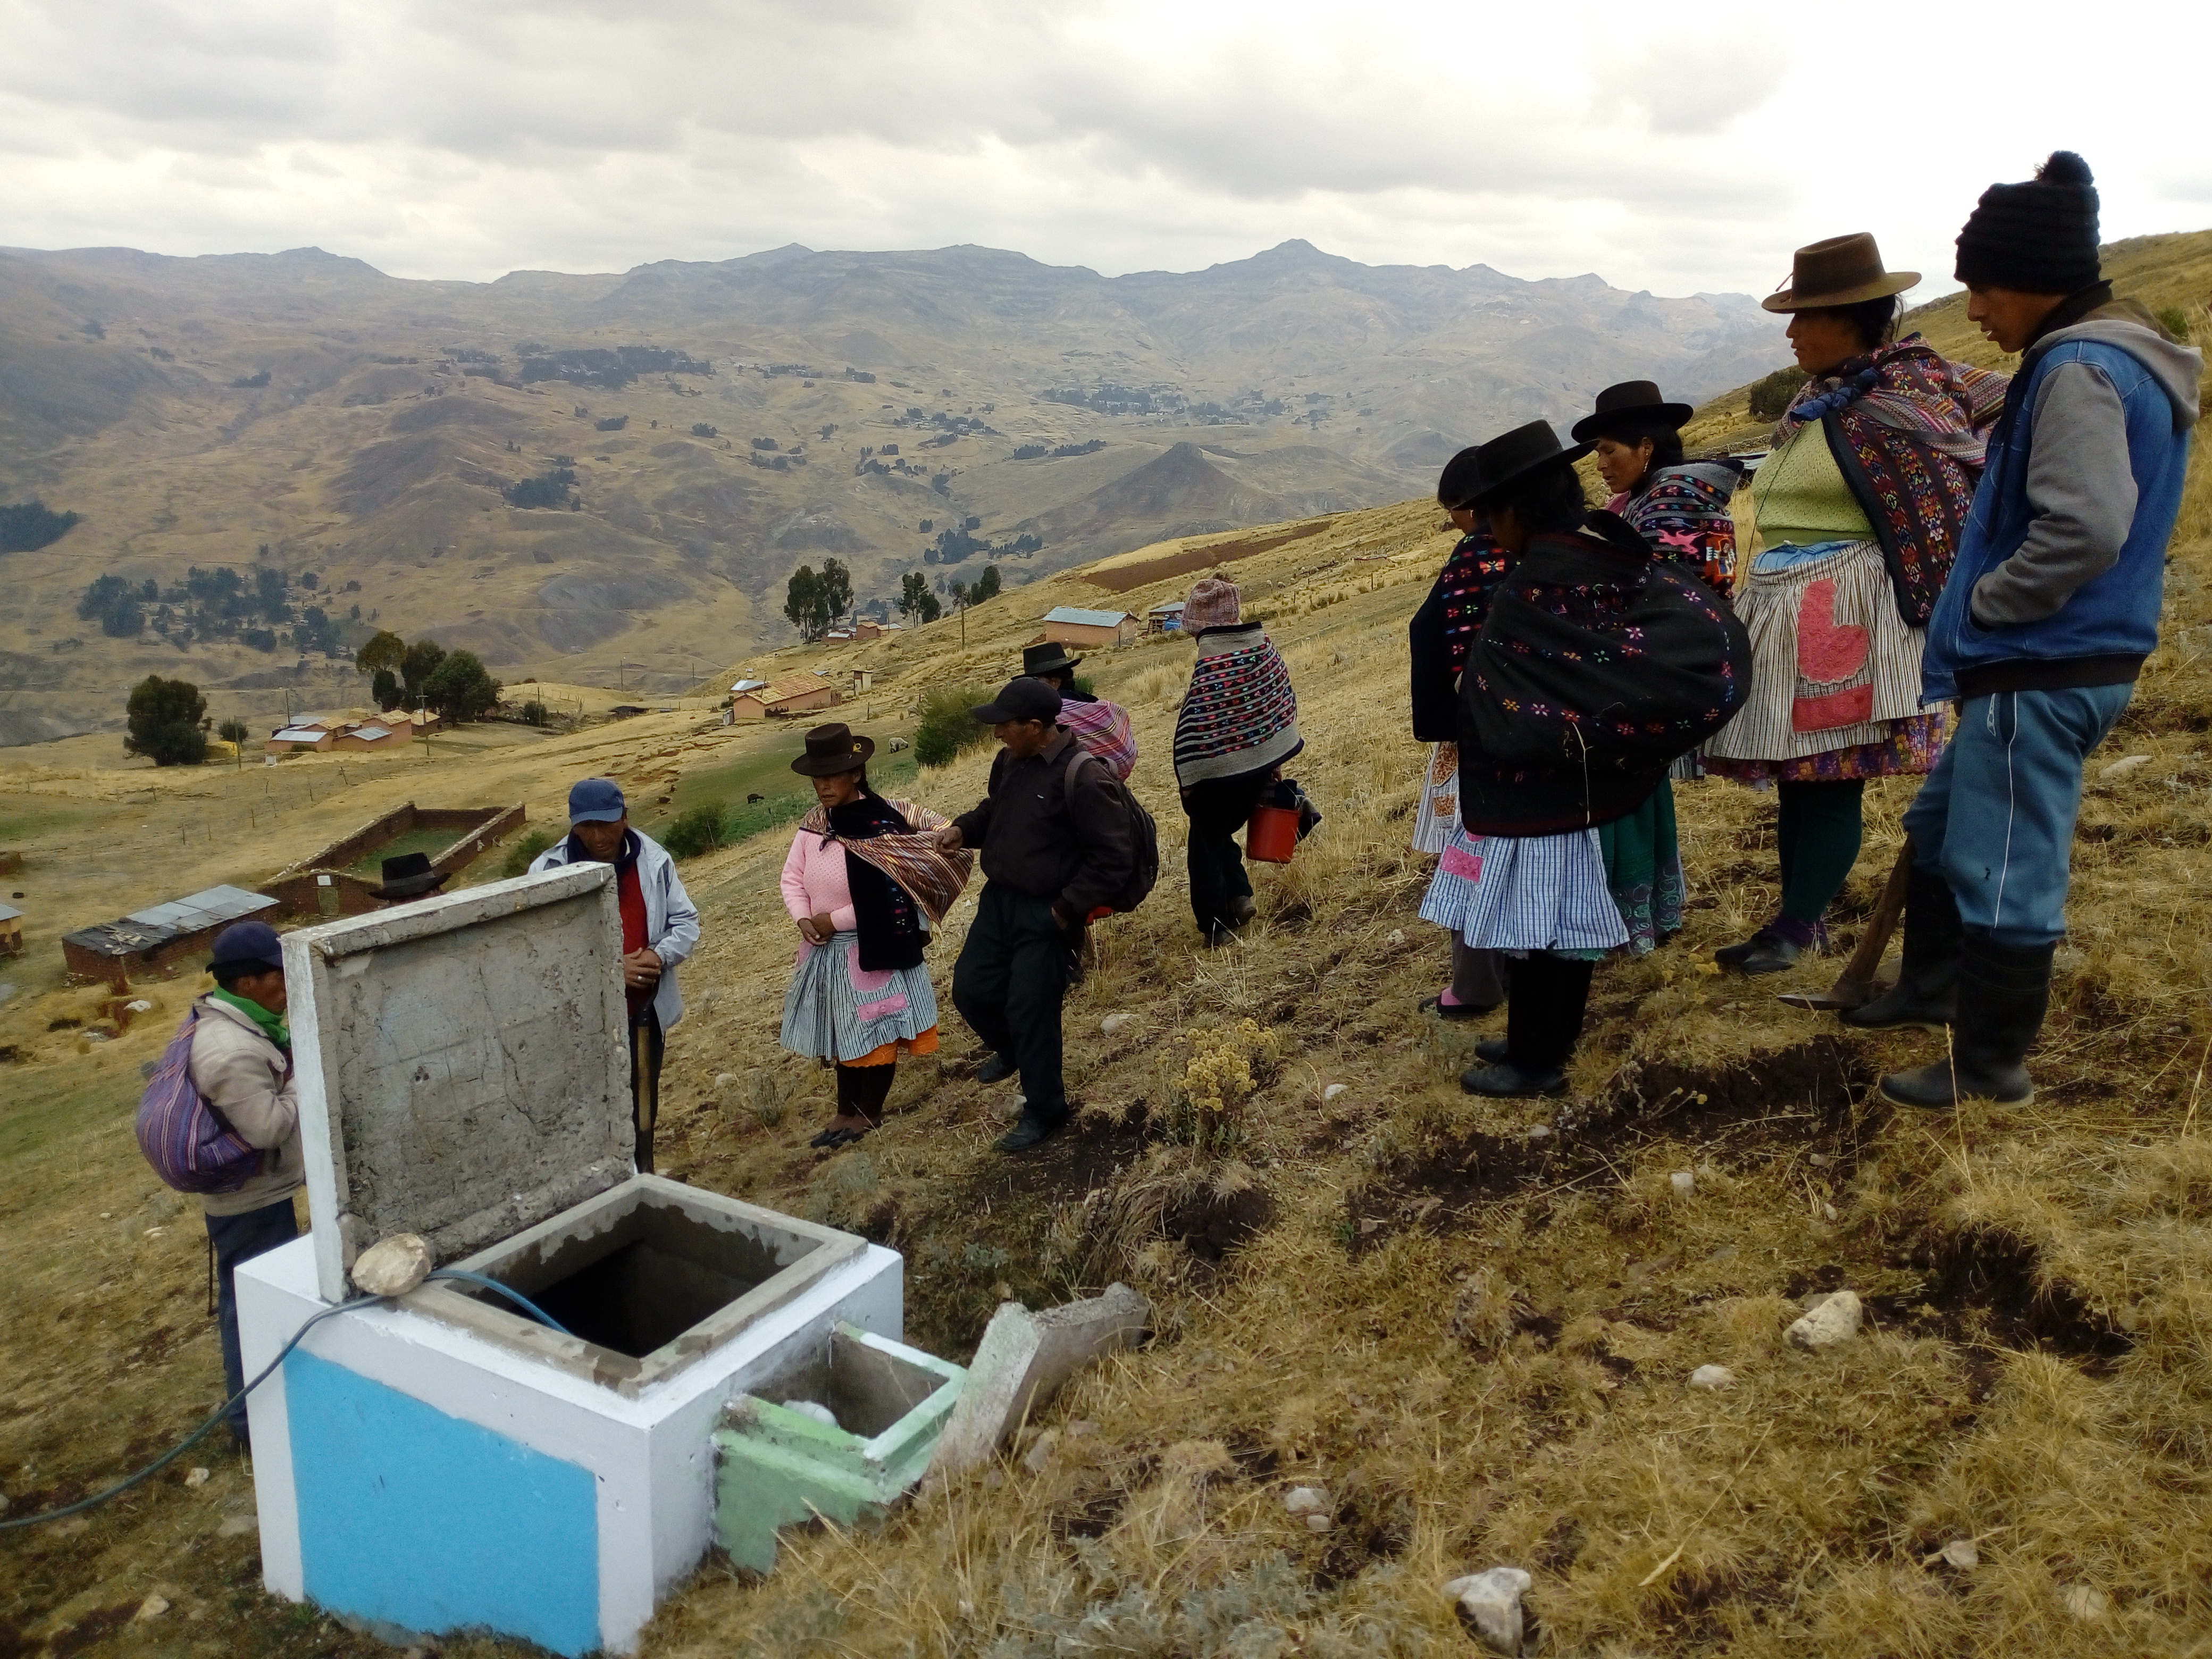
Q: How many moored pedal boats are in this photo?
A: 0